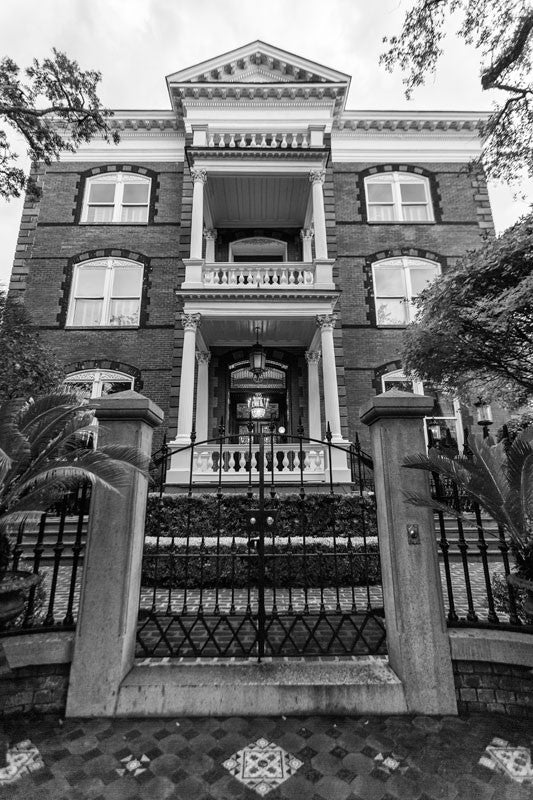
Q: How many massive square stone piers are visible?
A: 2